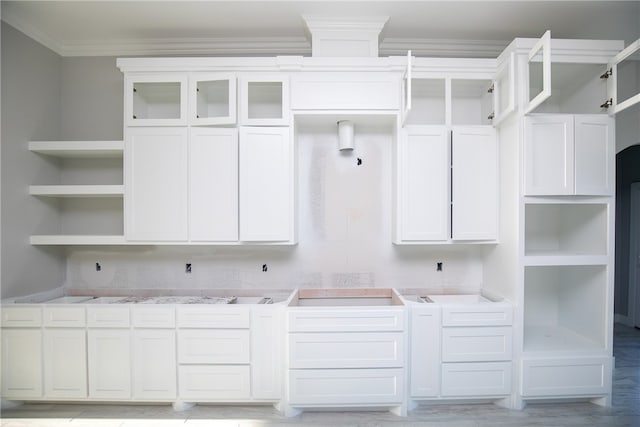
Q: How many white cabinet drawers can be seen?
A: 14